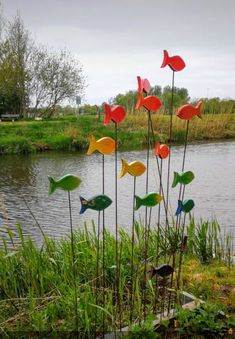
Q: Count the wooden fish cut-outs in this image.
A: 14